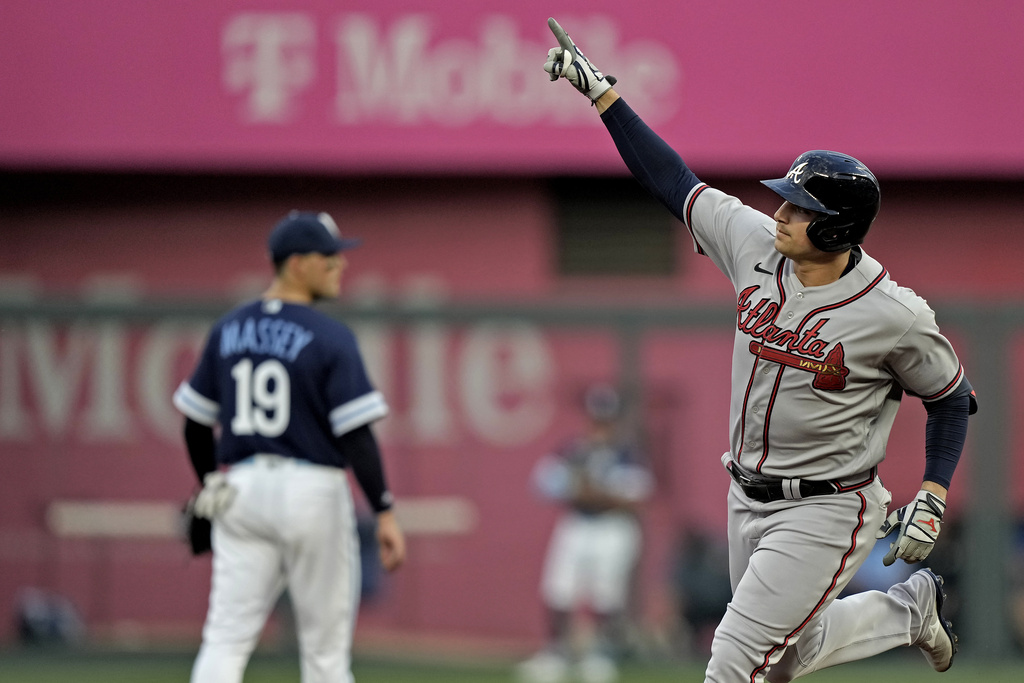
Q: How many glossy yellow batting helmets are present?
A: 0